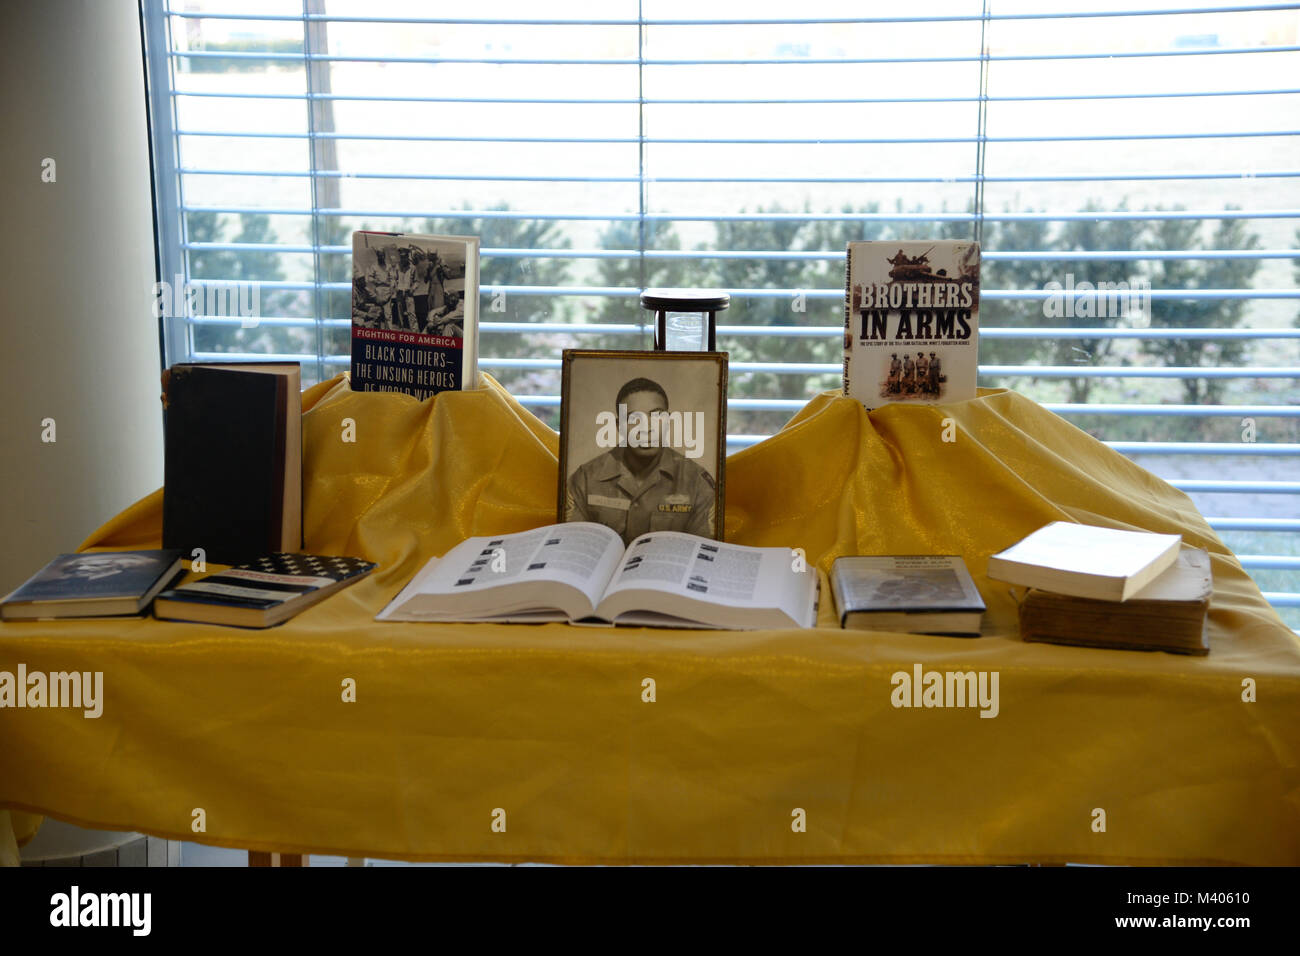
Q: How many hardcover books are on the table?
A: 8